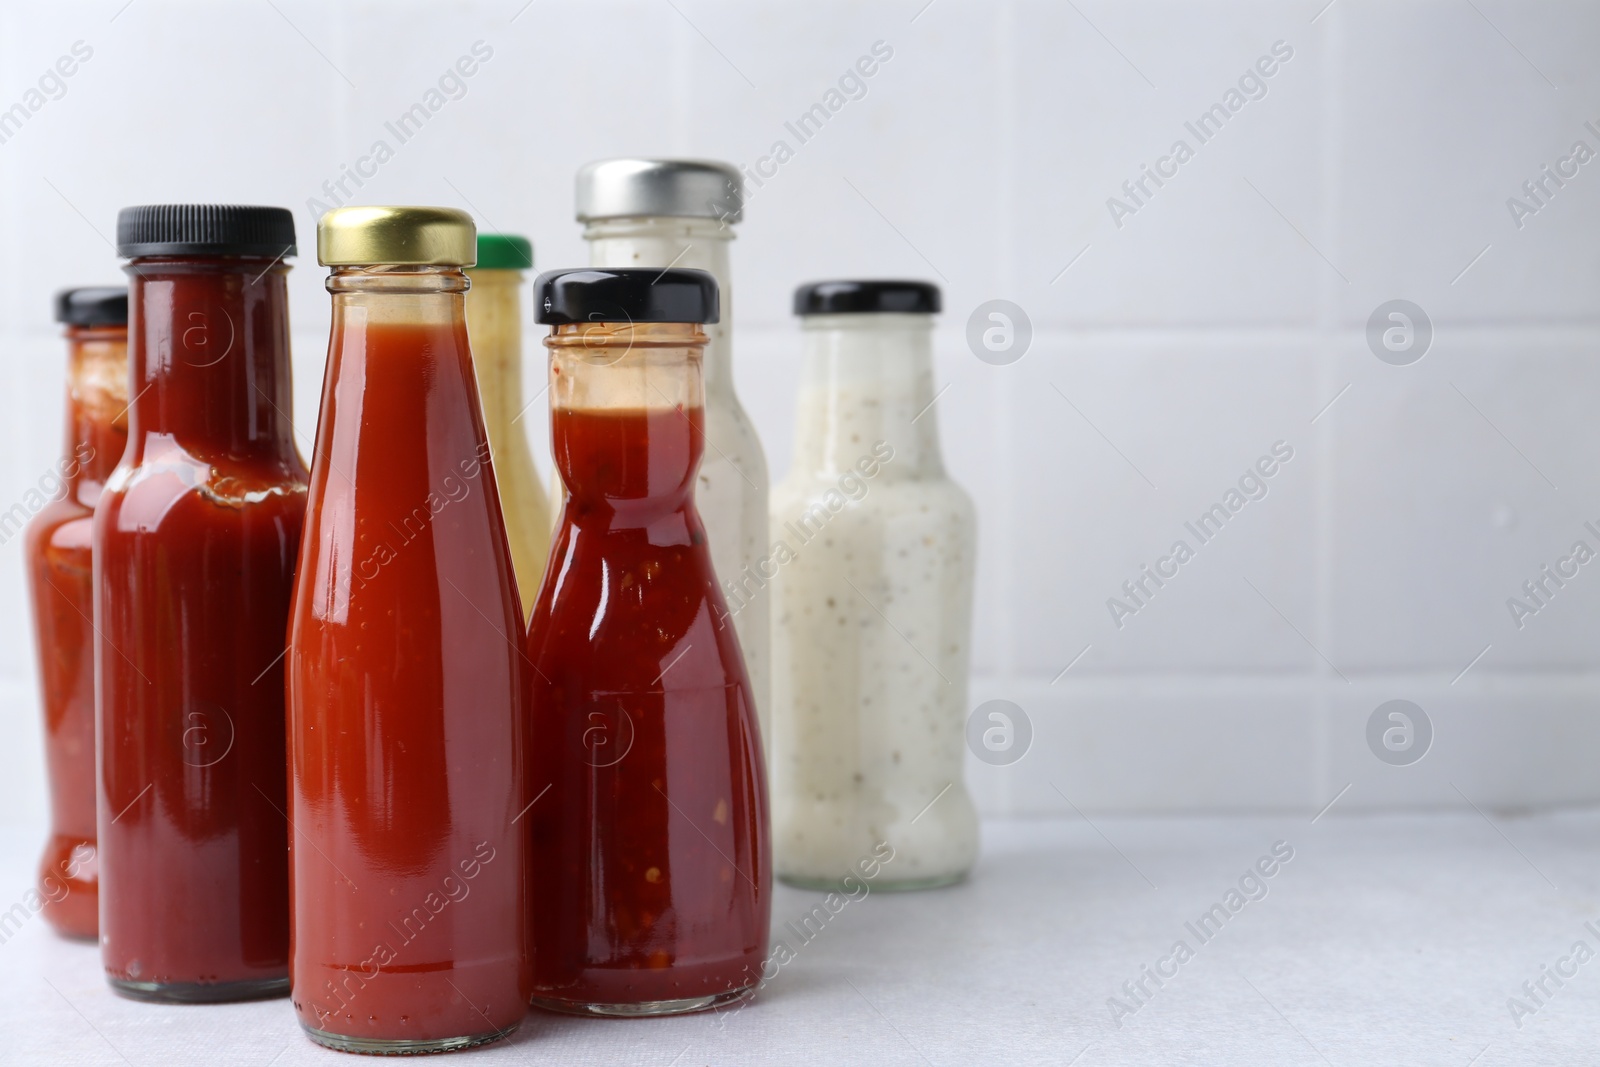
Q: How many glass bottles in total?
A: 7